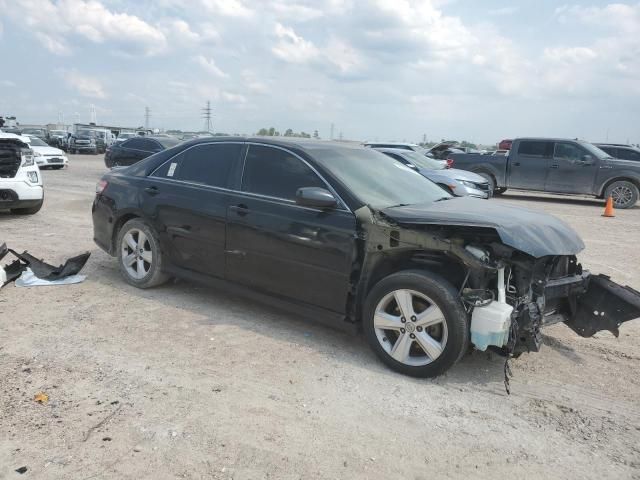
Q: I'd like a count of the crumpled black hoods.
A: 1